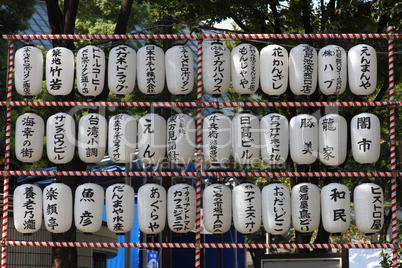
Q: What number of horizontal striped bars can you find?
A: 4